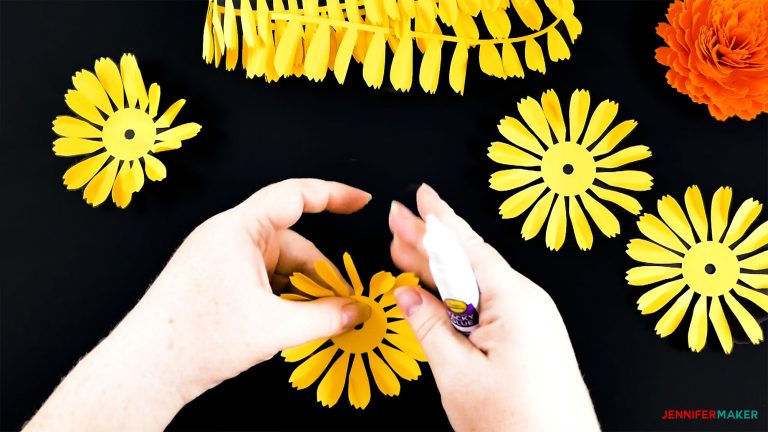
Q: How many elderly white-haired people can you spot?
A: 0